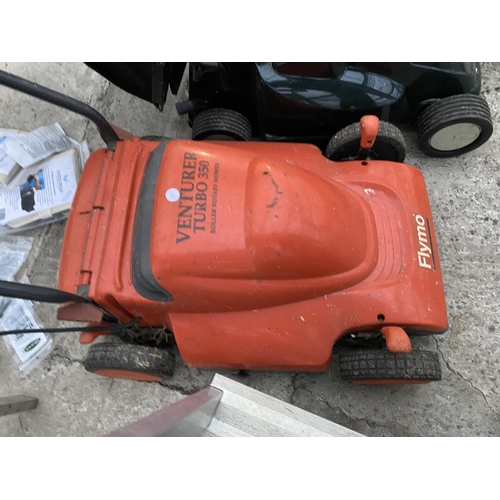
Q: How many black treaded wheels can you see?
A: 5